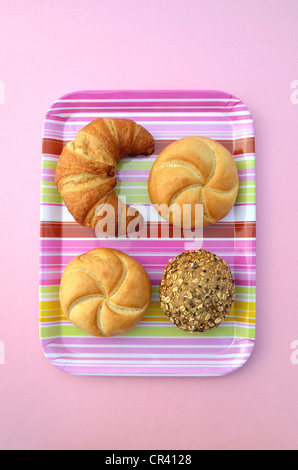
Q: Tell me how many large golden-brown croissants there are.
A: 1